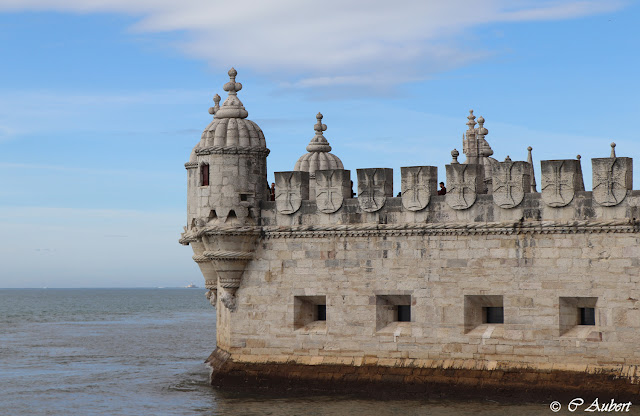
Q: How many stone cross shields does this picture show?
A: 8